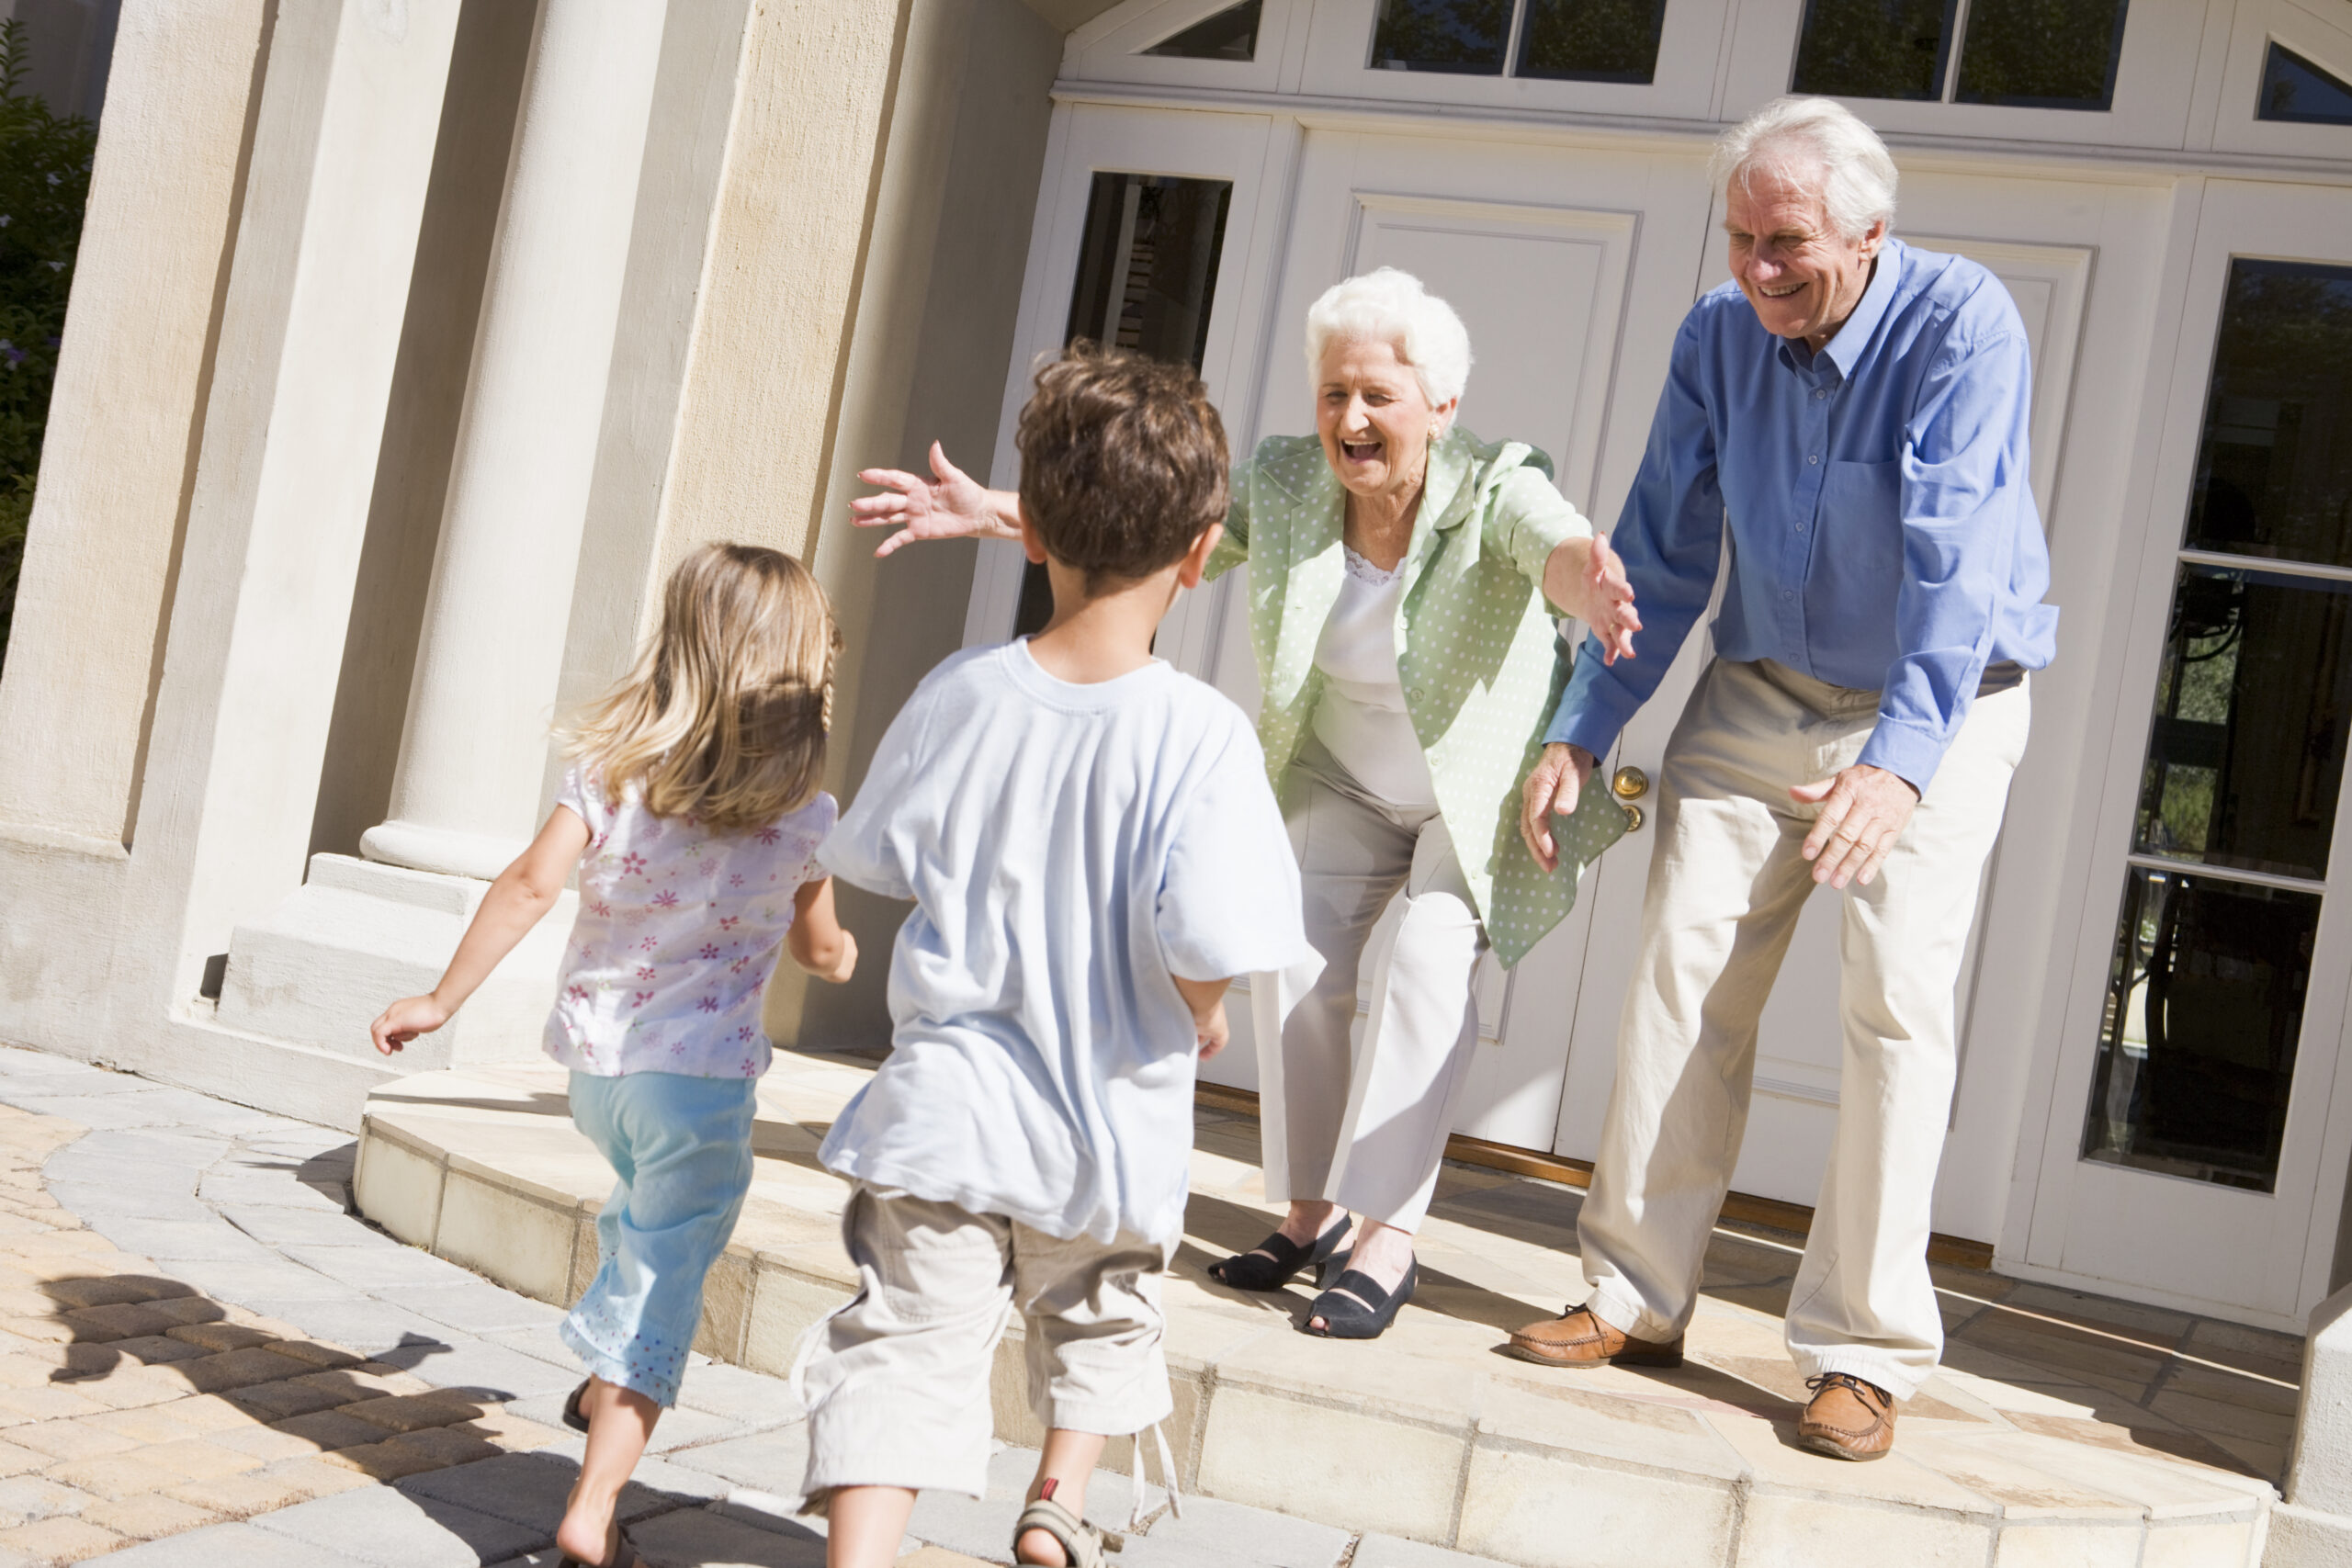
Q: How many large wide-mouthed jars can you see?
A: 0